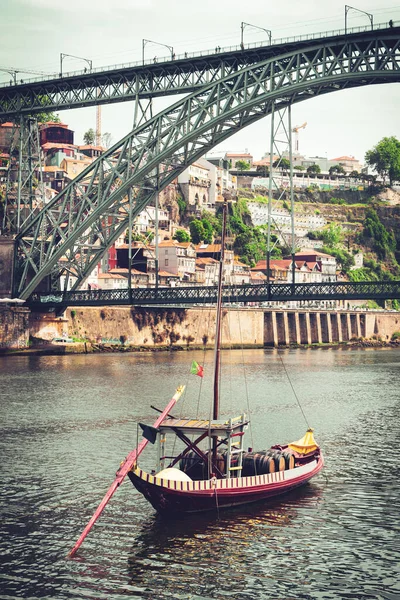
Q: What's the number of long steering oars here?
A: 1